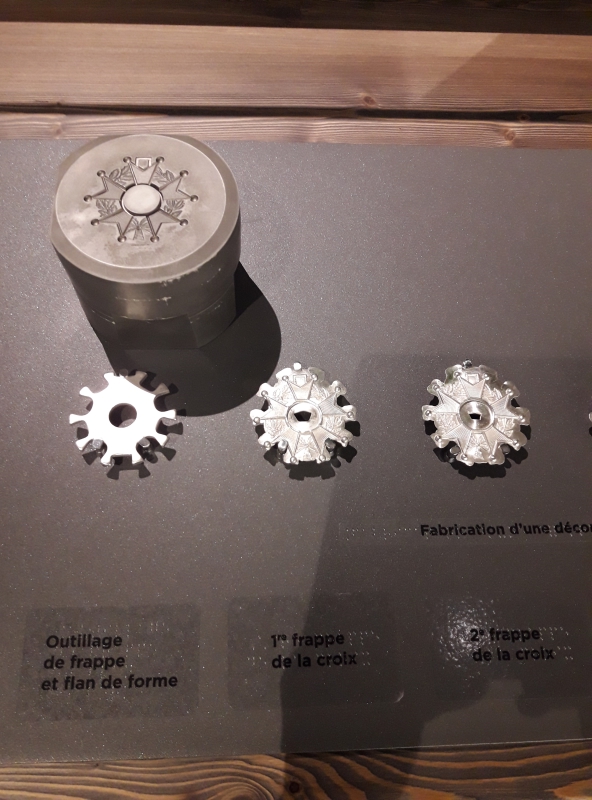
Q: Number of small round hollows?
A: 10